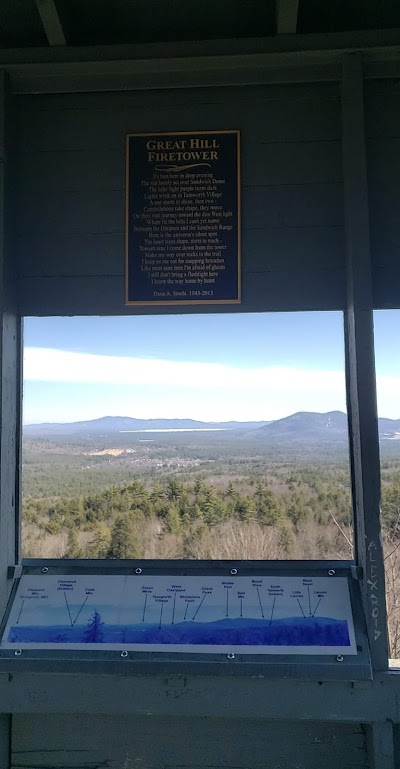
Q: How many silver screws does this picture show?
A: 8